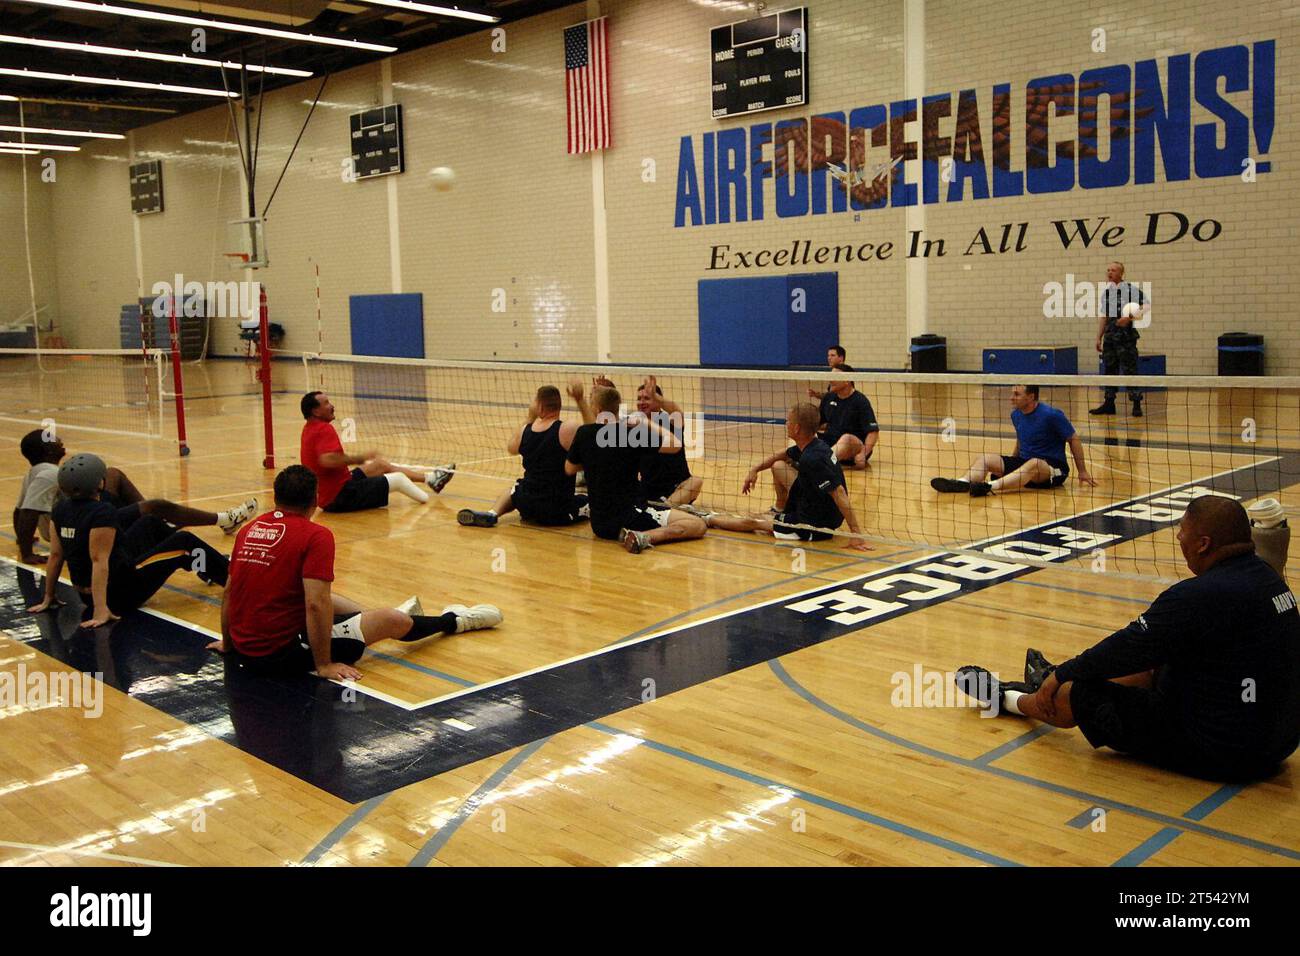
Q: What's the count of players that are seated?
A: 13